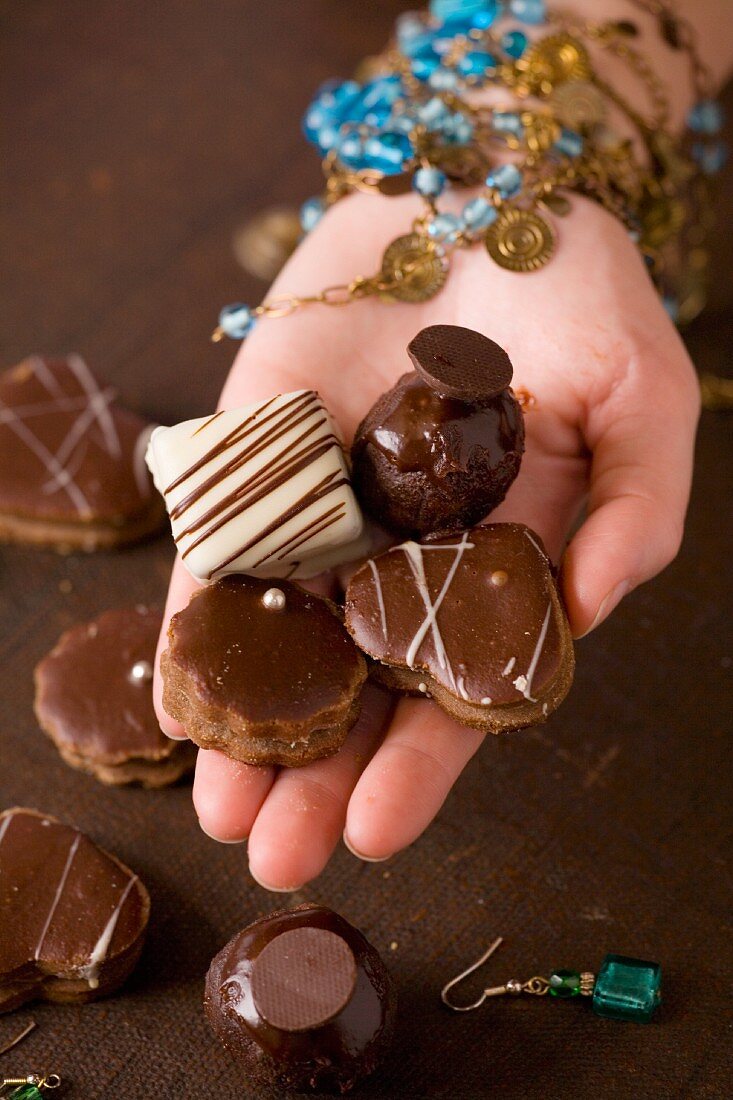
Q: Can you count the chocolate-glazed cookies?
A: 5